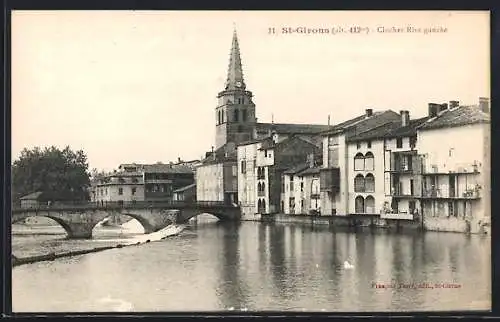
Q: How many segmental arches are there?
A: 3